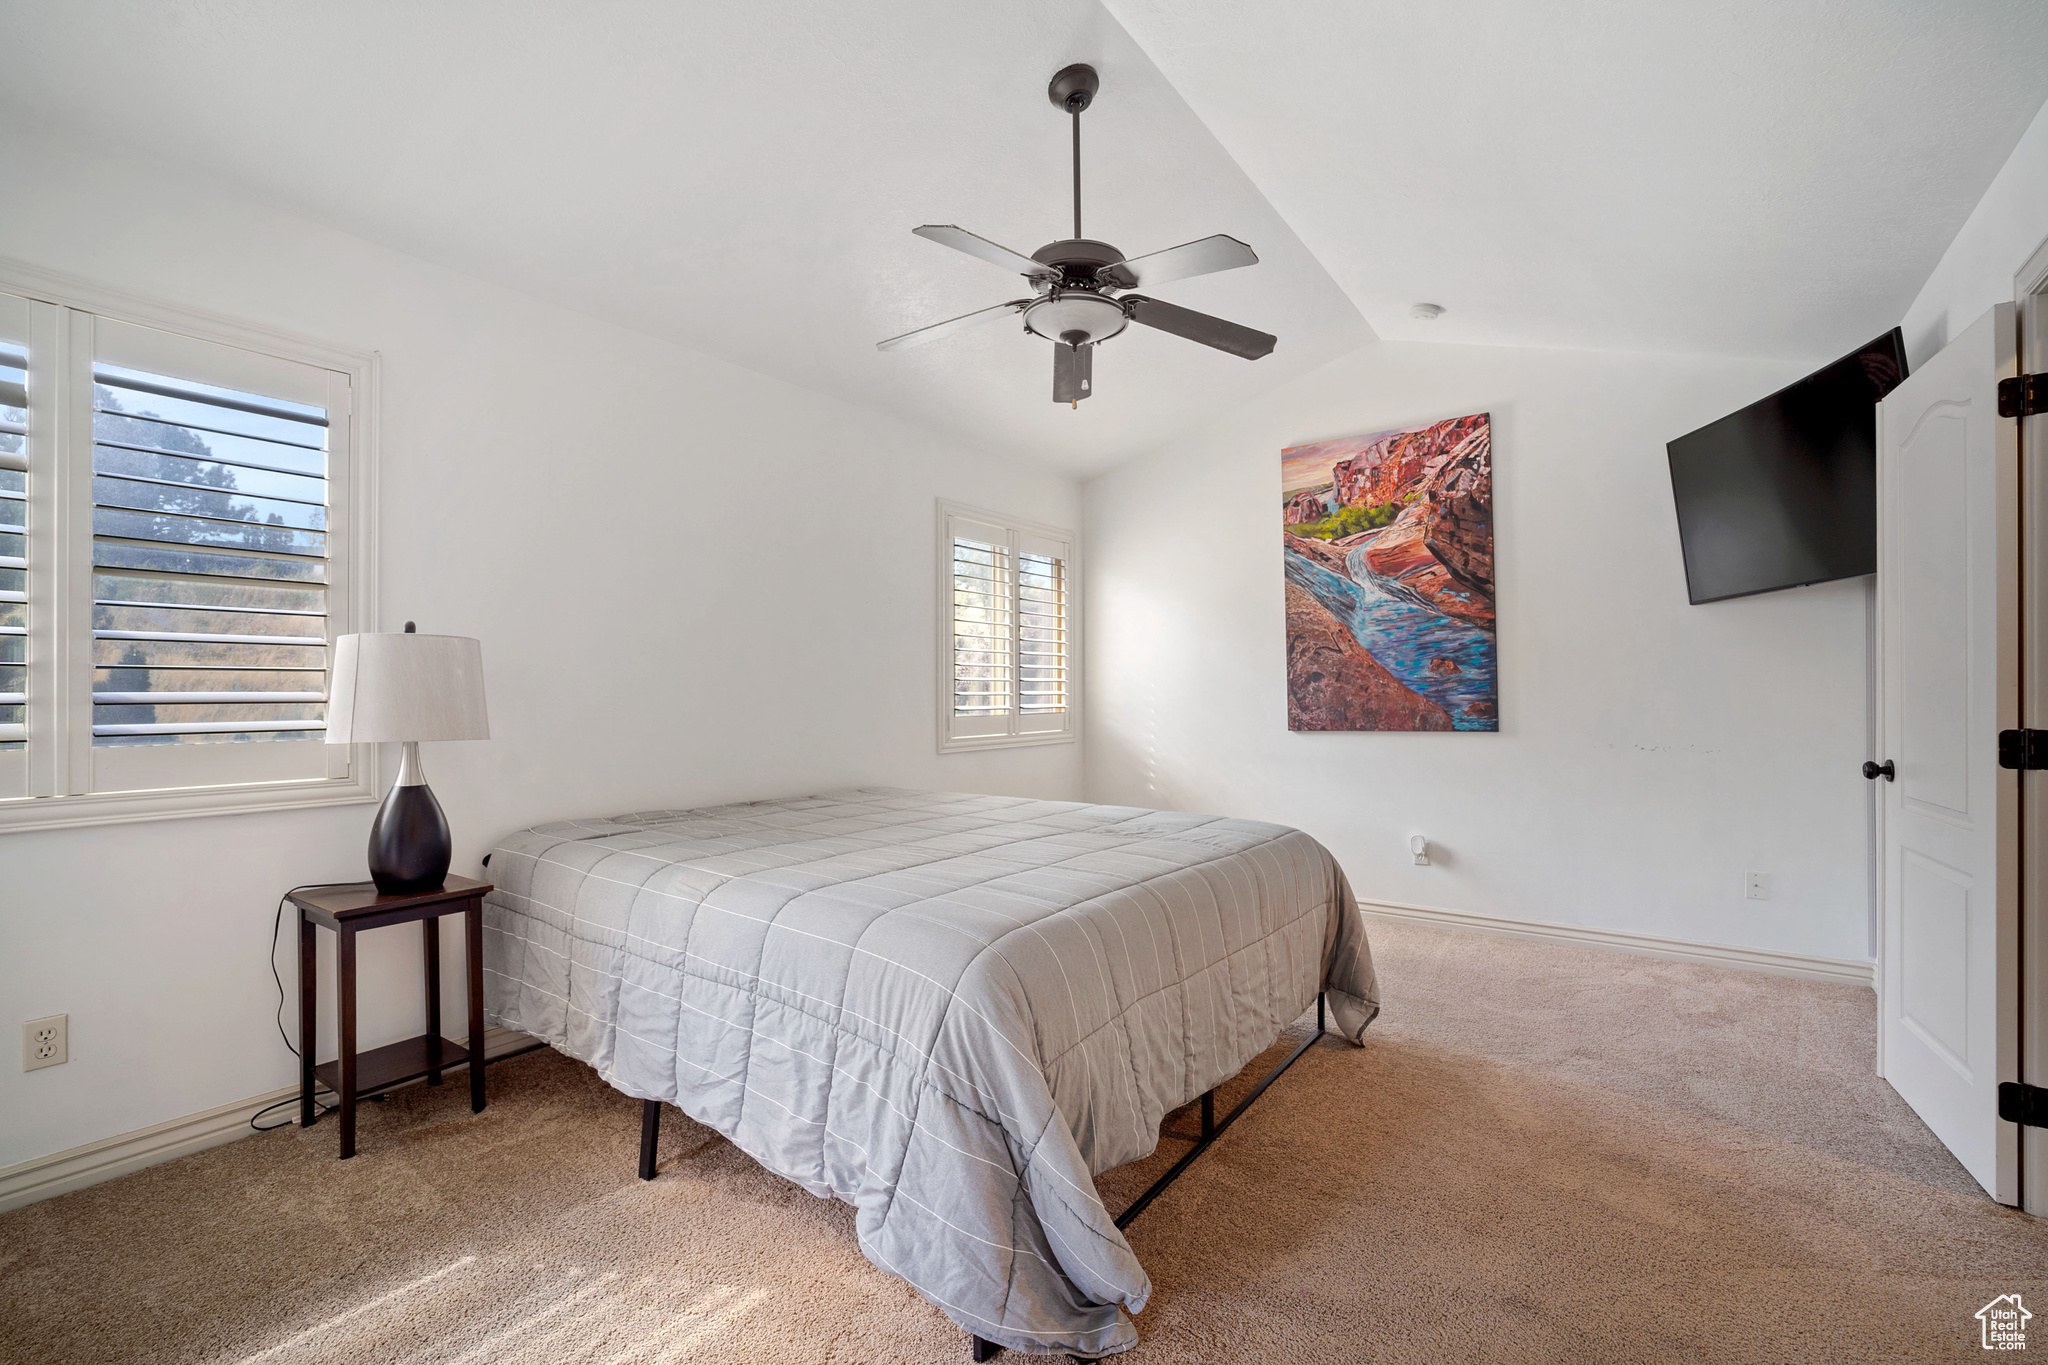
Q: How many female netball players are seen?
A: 0